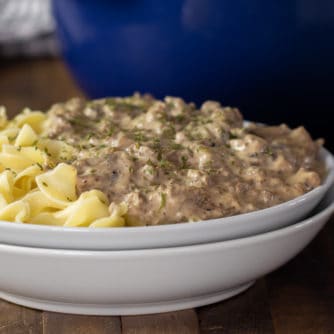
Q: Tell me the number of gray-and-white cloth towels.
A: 1